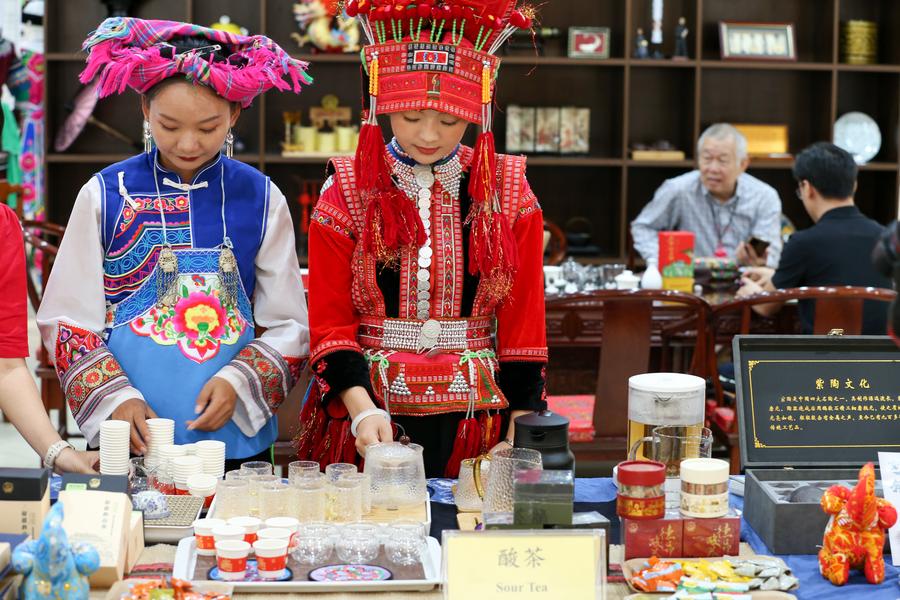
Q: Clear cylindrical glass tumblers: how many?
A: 11